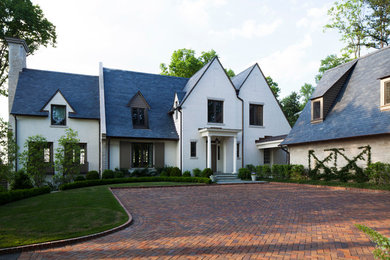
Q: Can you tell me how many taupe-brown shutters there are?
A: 2